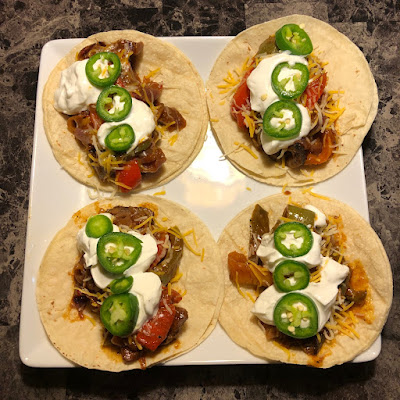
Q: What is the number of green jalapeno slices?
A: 13